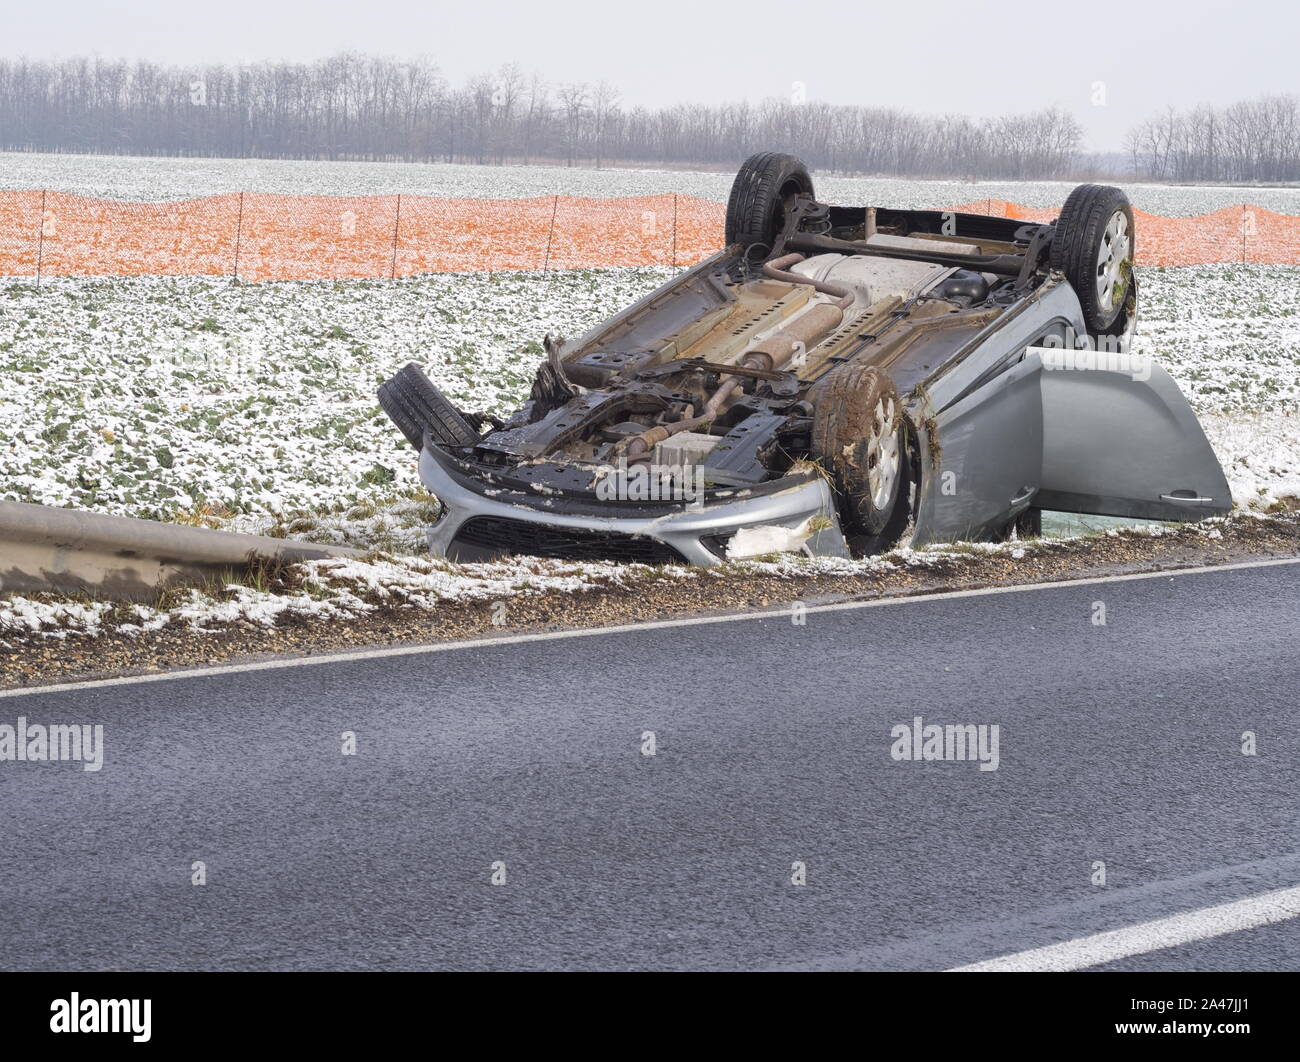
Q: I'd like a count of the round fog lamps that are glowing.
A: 0